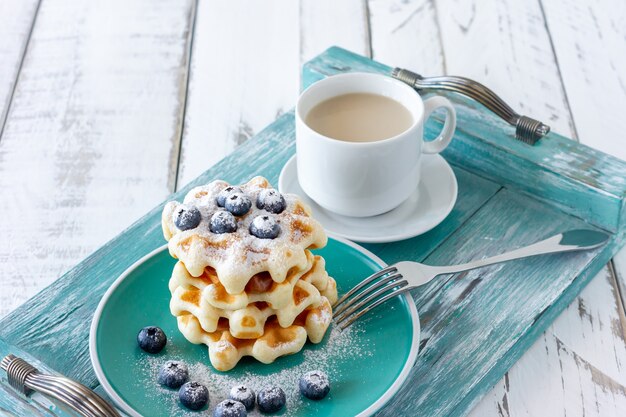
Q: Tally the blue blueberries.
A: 13